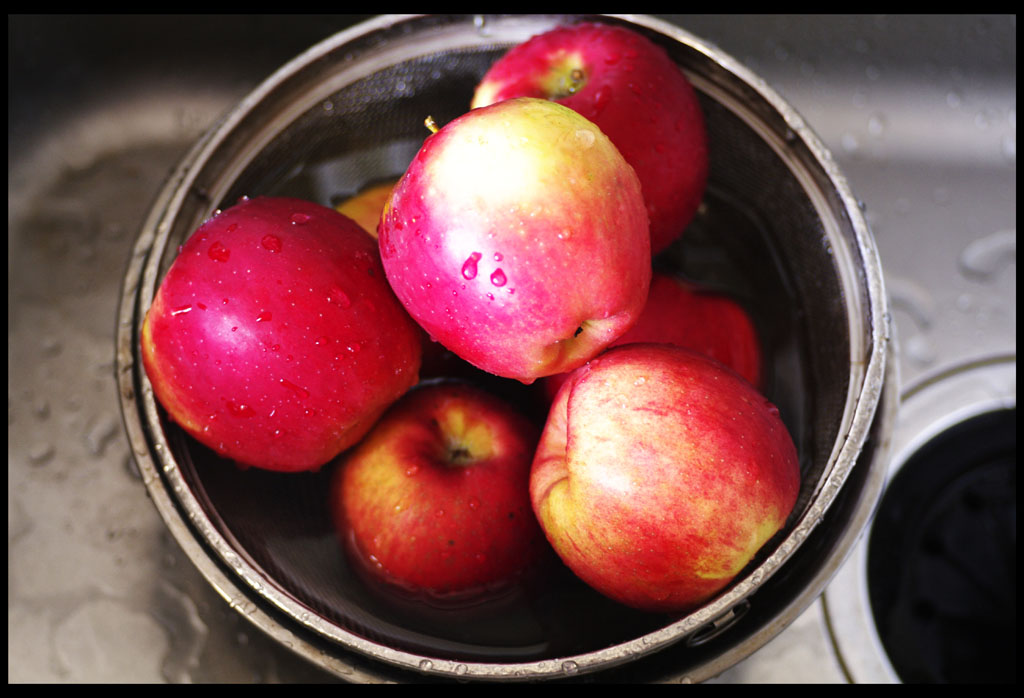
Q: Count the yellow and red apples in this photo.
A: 7